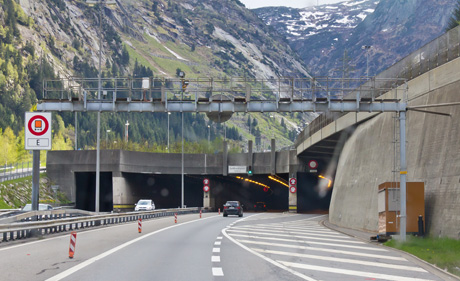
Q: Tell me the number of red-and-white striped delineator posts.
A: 5